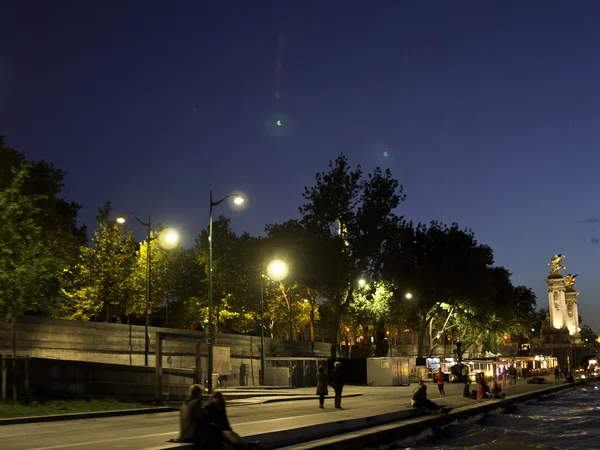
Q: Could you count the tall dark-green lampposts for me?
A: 3